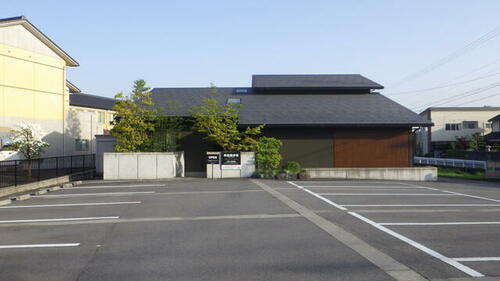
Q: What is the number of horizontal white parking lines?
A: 10